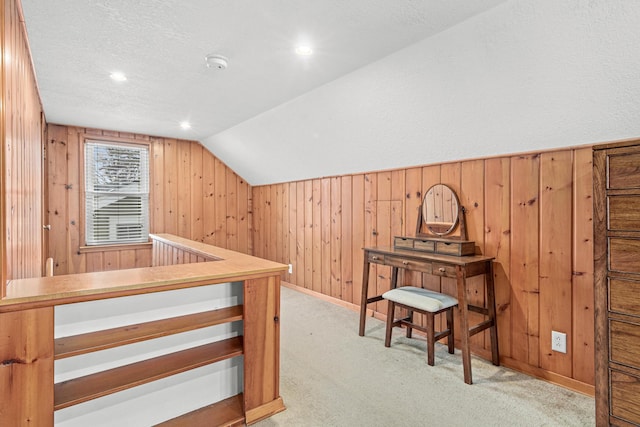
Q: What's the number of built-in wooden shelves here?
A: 3